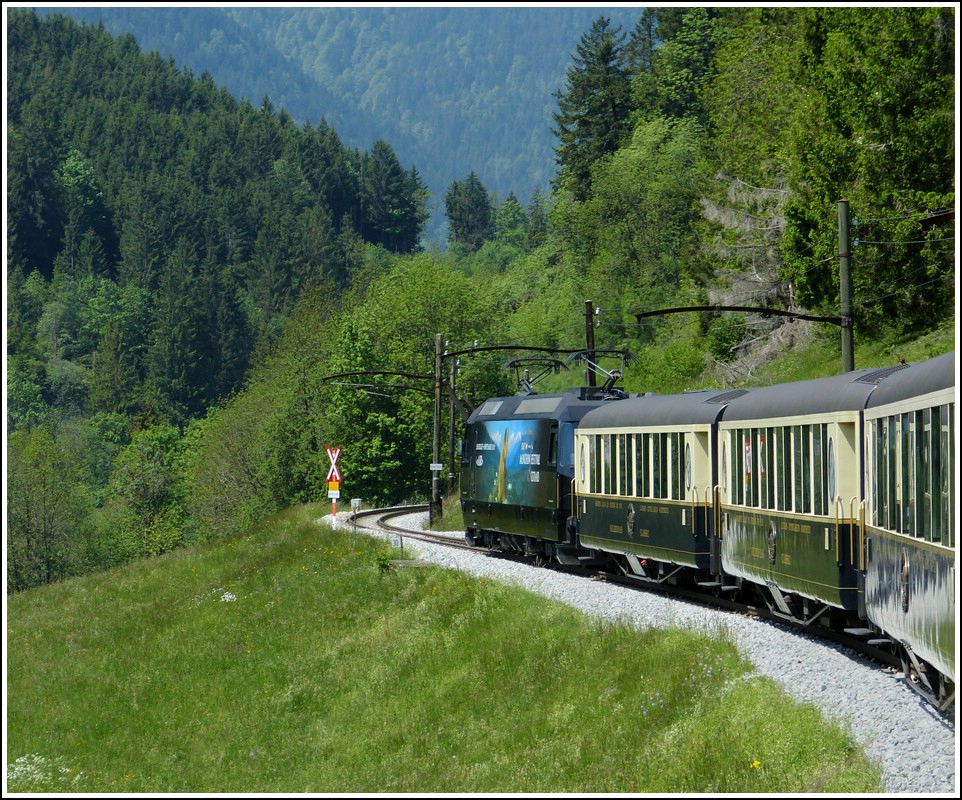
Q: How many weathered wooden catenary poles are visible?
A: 4